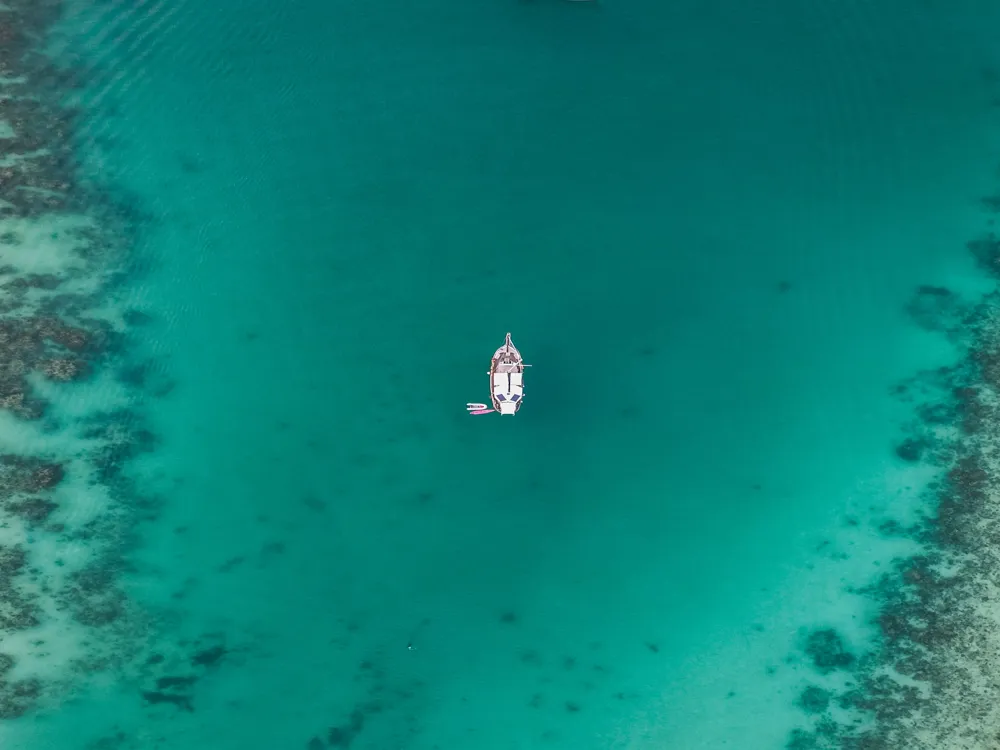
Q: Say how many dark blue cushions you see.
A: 2